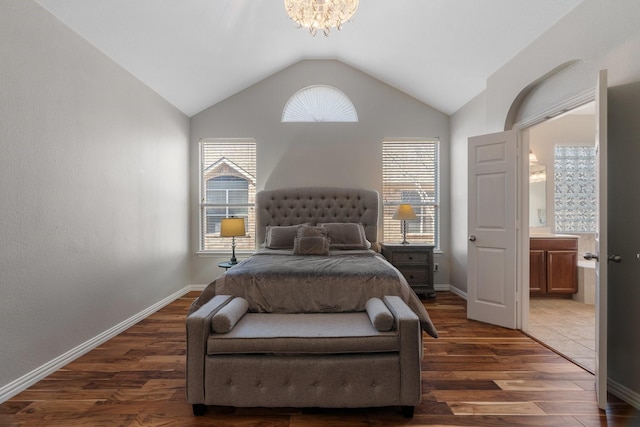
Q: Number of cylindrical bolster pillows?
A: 2